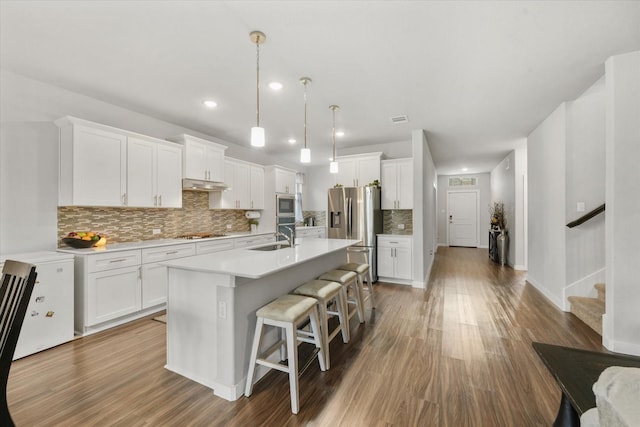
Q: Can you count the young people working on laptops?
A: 0